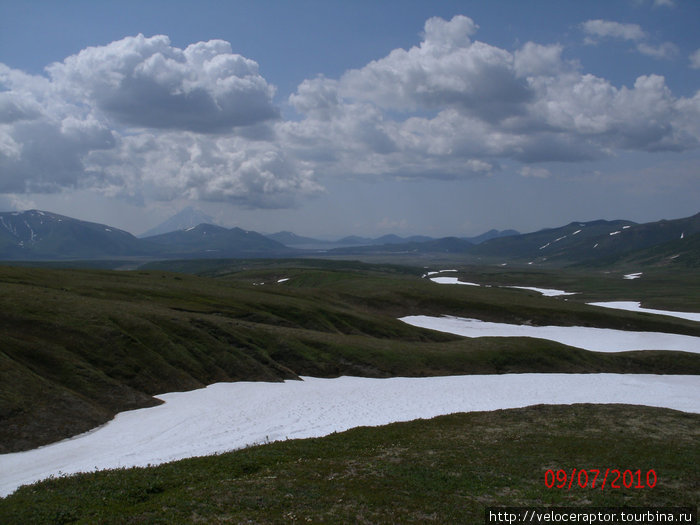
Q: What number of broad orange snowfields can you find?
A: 0